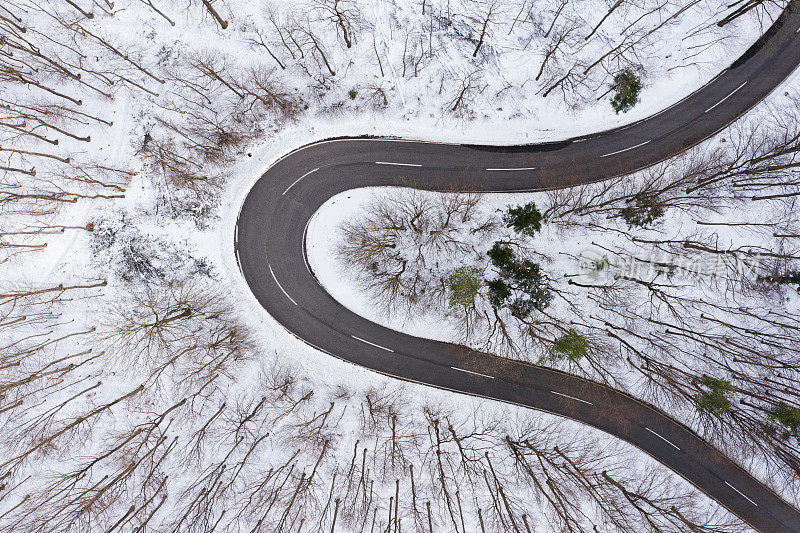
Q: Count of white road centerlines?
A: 11